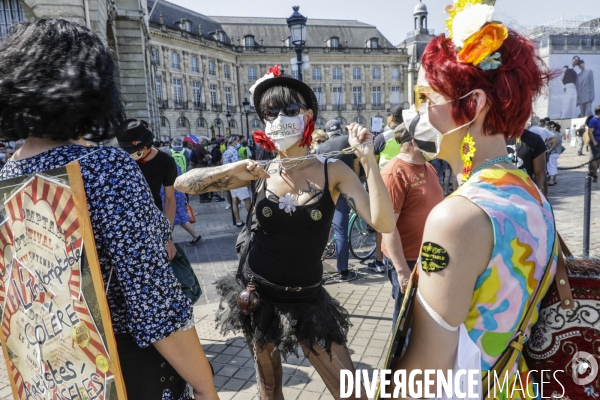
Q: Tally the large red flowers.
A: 2